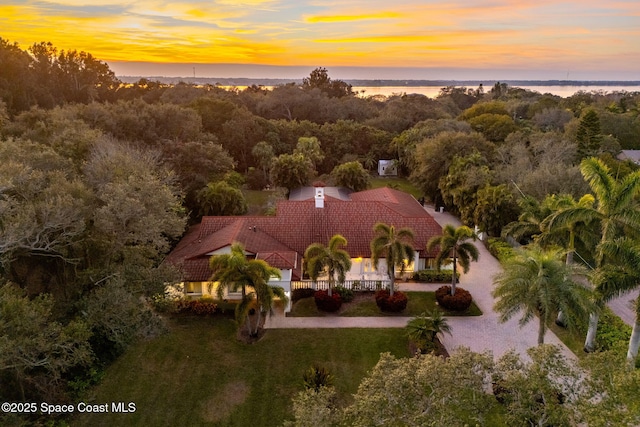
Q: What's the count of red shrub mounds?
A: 3